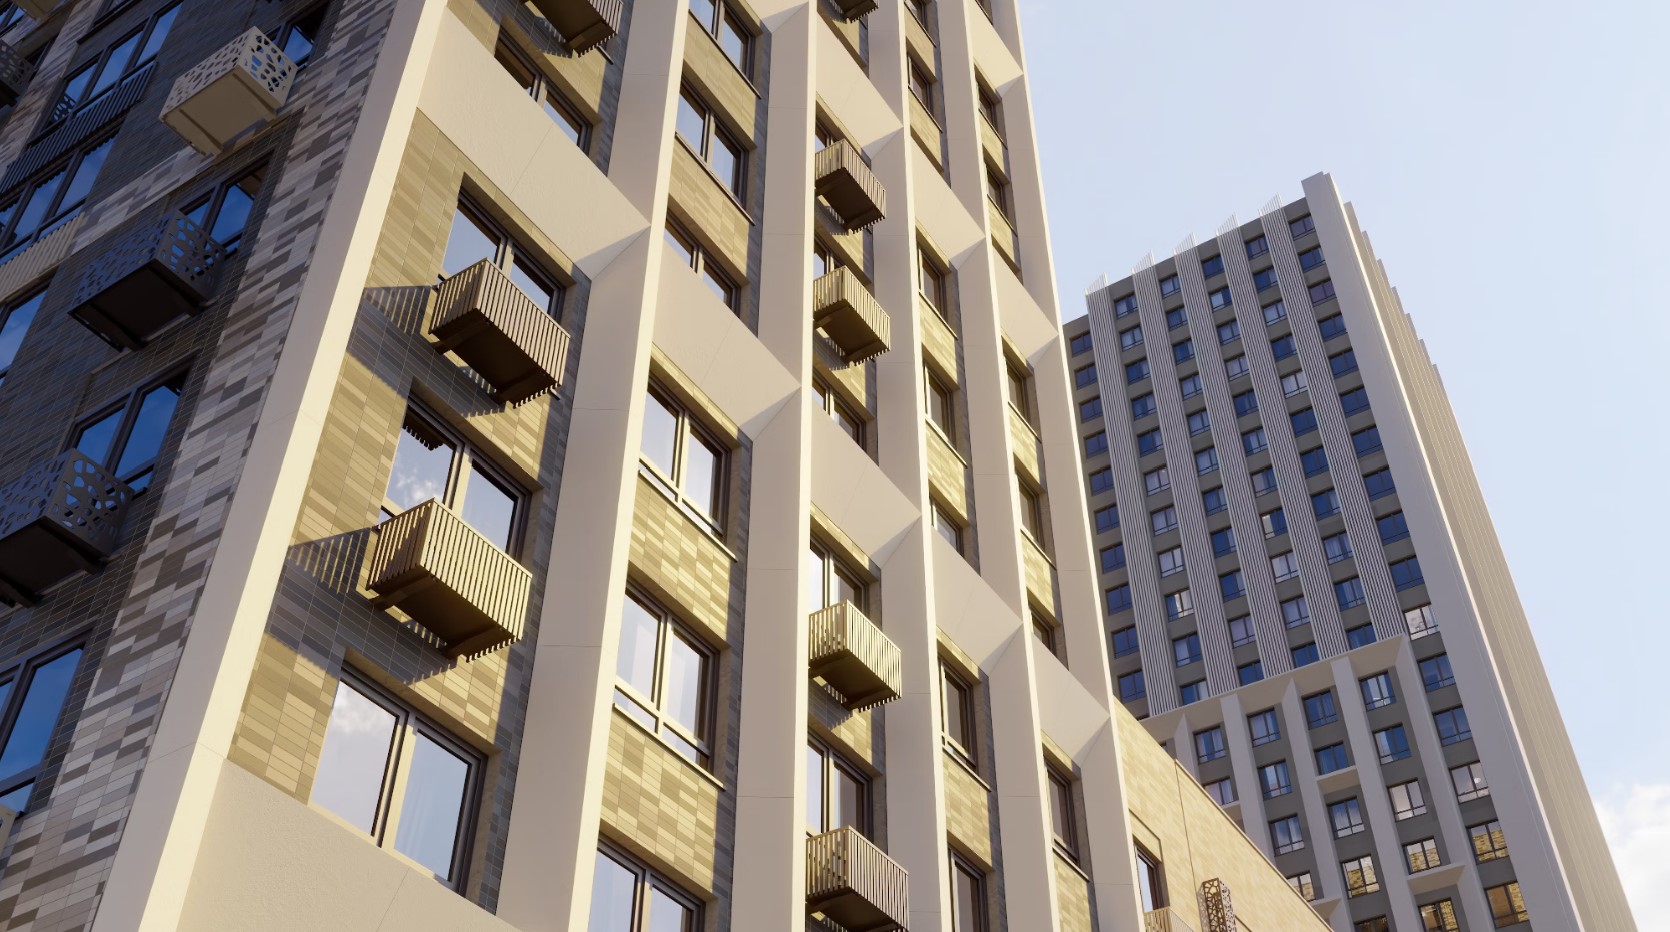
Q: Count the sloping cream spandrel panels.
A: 11